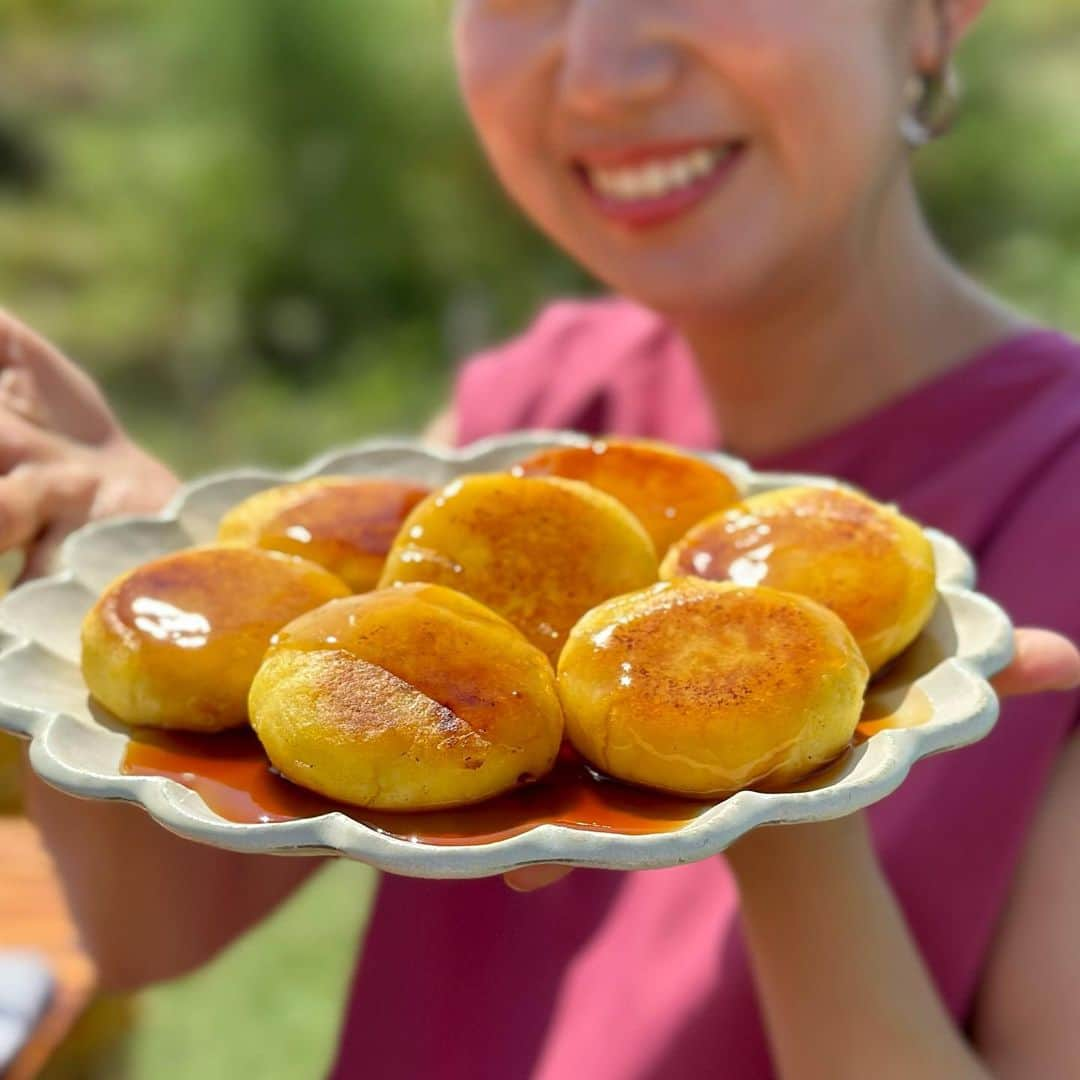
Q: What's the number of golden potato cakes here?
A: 7